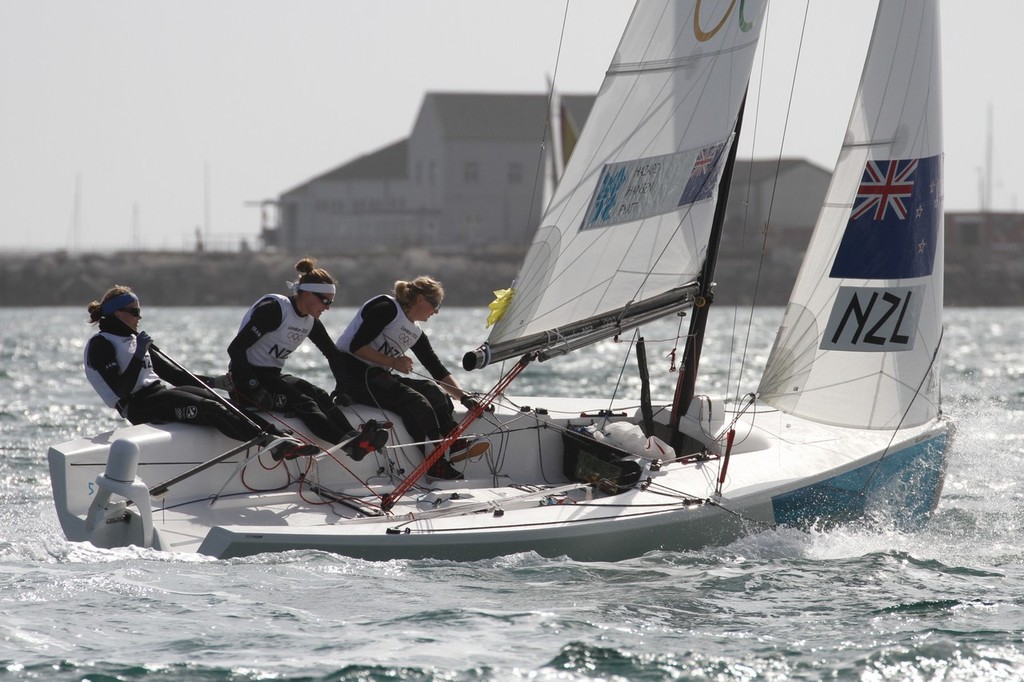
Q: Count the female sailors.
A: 3